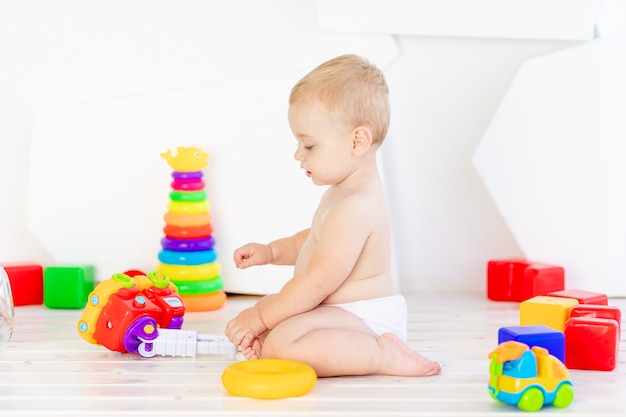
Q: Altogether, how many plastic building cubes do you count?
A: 9